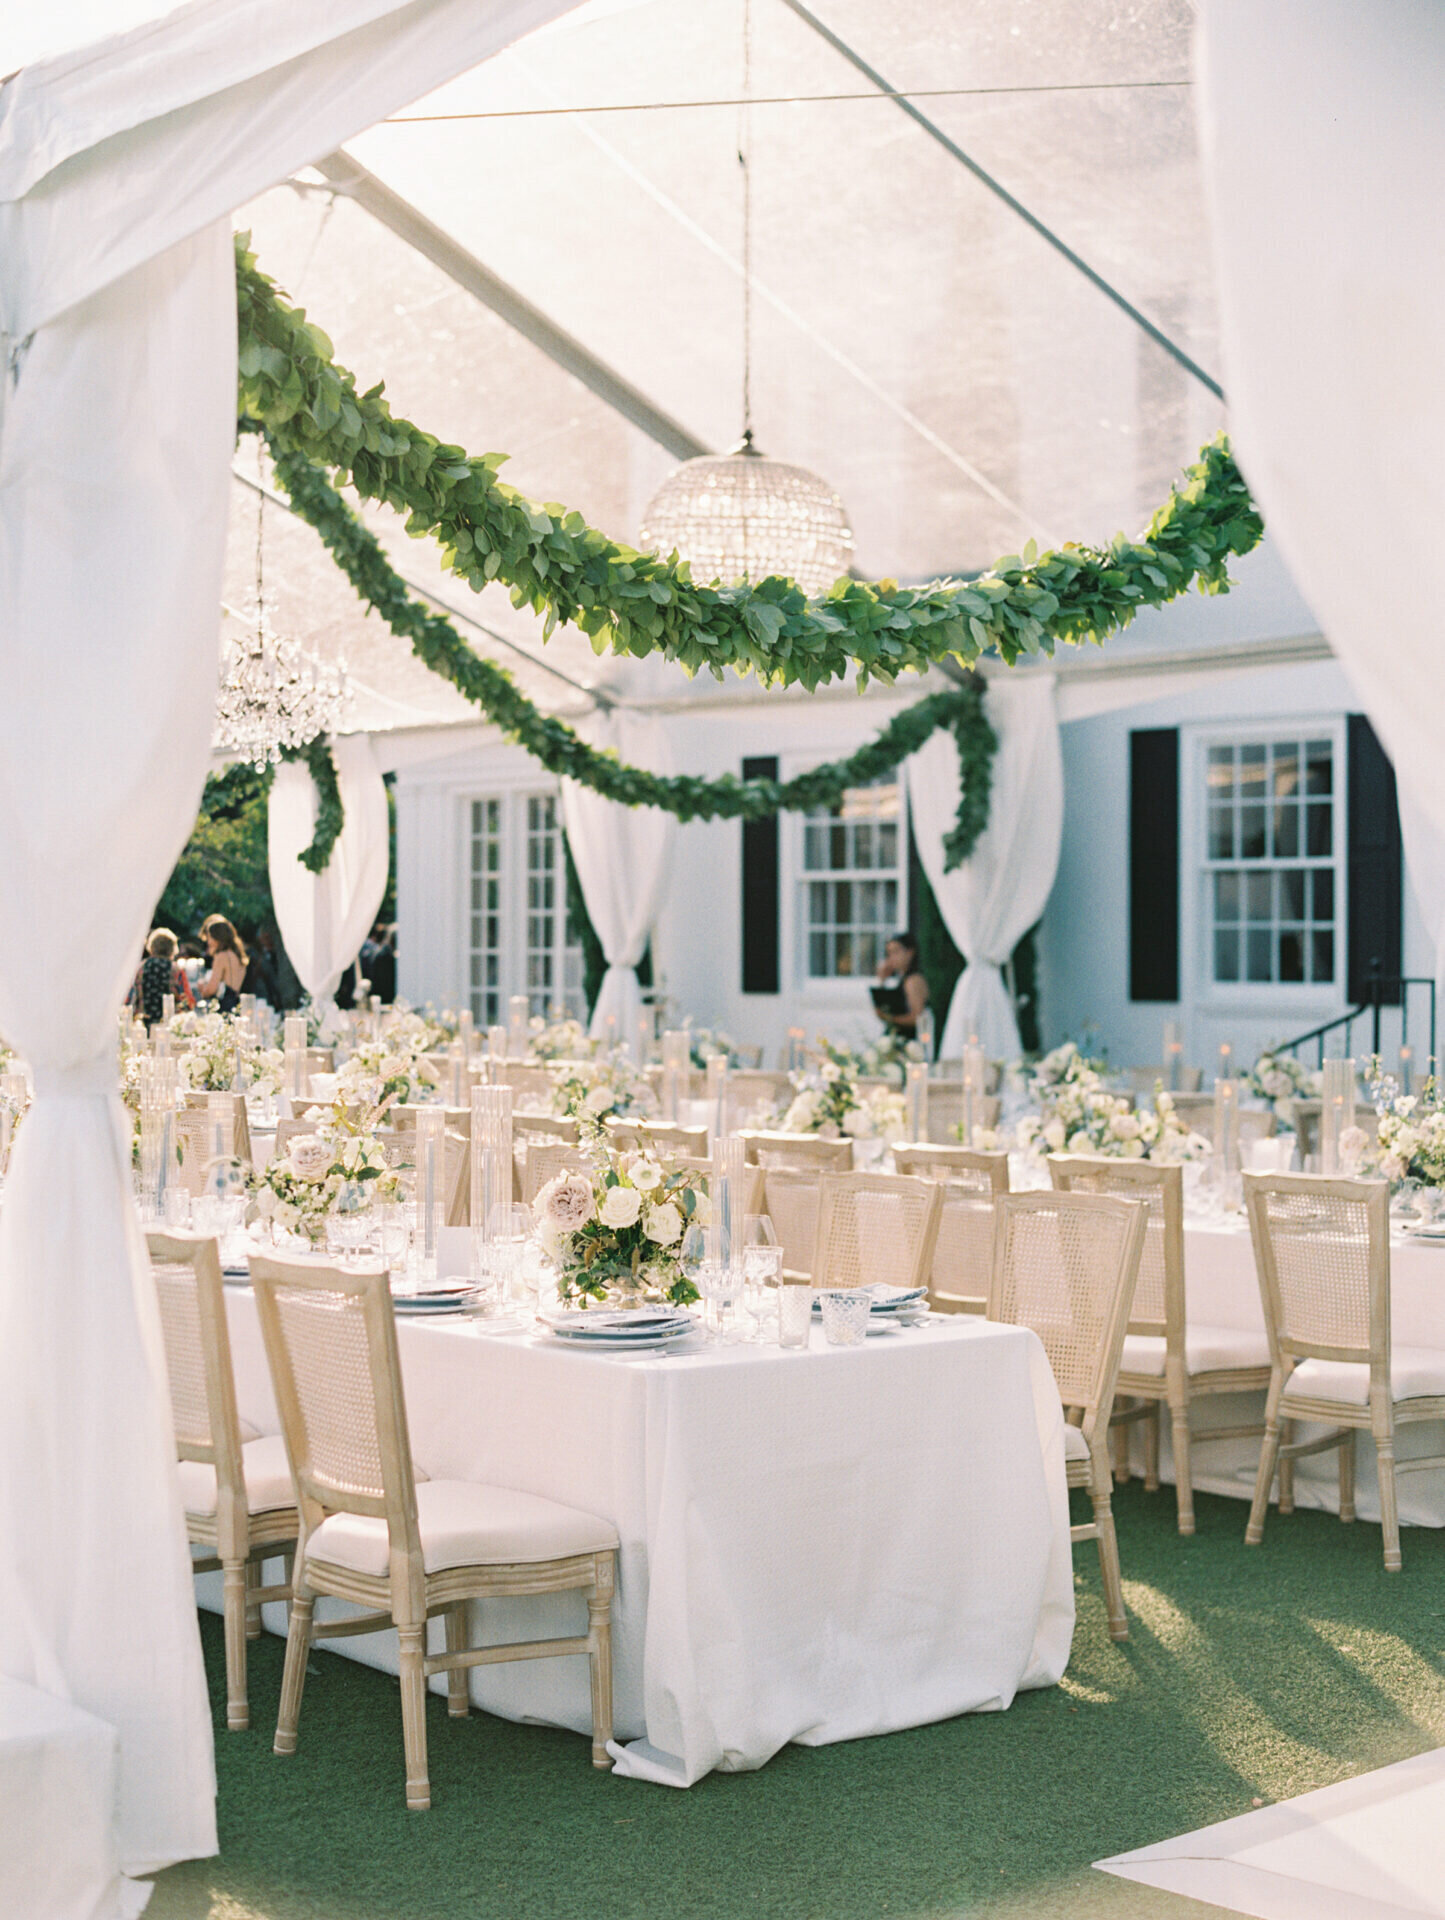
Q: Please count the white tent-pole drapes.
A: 5